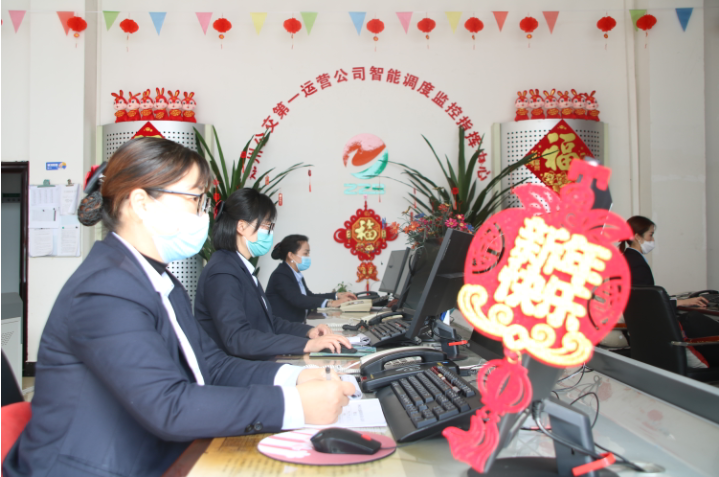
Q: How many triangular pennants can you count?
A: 14